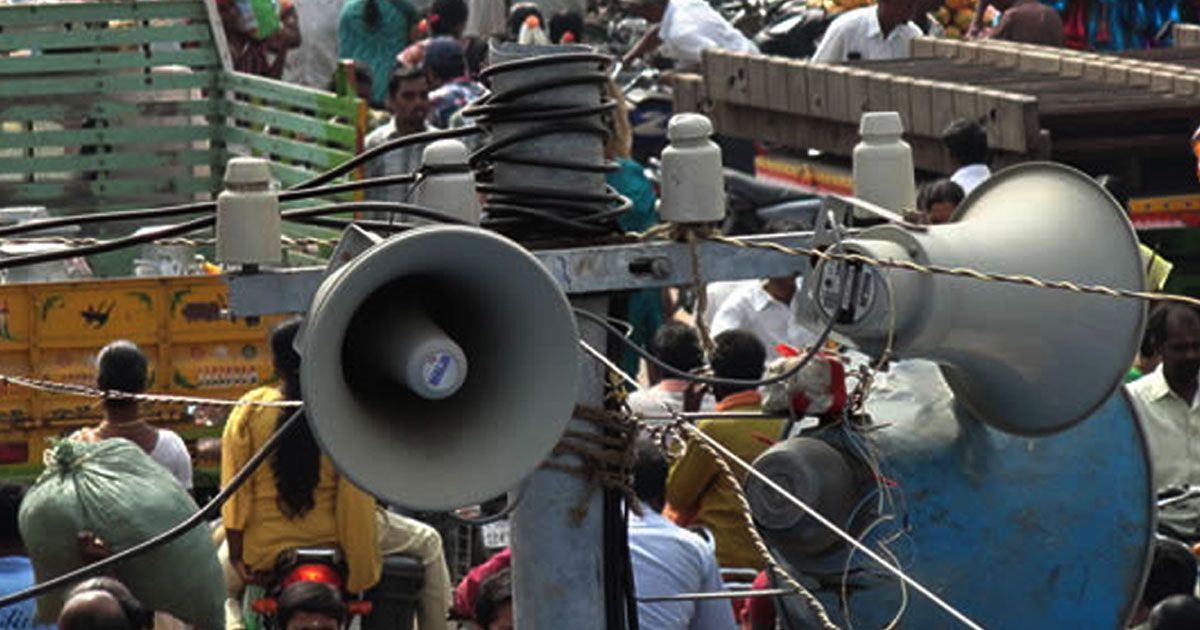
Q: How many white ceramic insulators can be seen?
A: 4